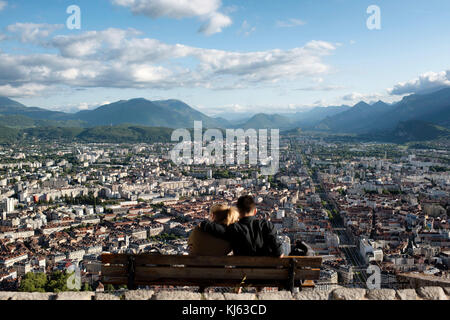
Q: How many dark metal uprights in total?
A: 2